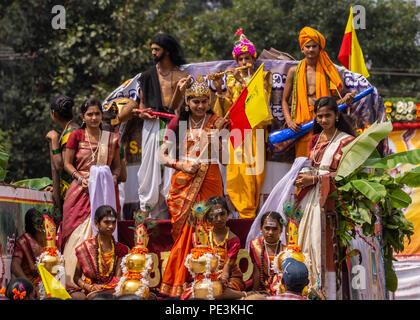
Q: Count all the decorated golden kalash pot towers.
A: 4